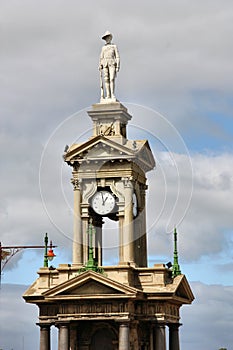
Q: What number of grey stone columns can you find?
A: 5